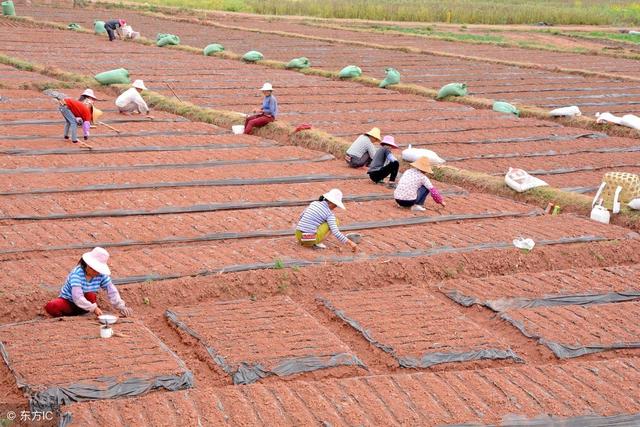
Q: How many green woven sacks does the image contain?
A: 12